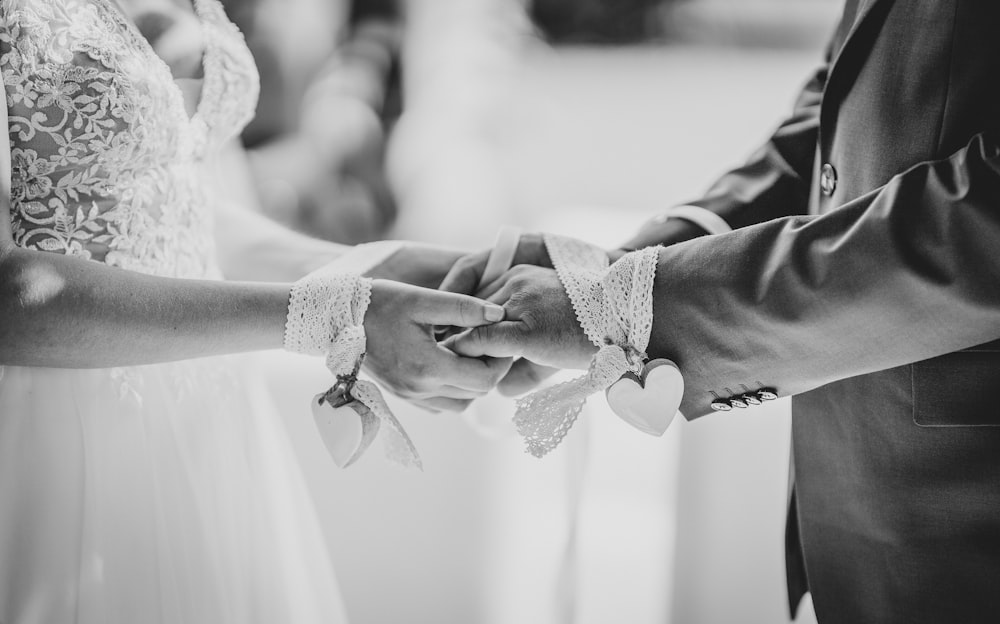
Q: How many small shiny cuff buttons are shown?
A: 4